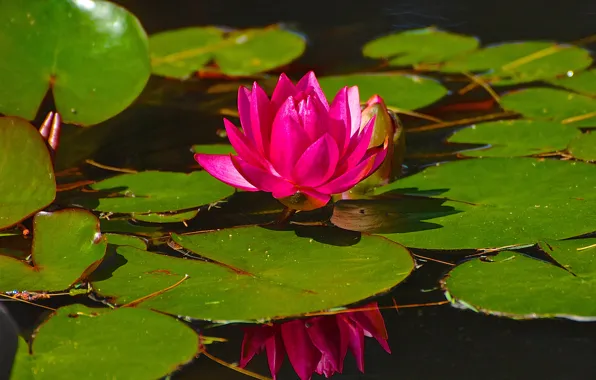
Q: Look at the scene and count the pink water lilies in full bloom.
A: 1